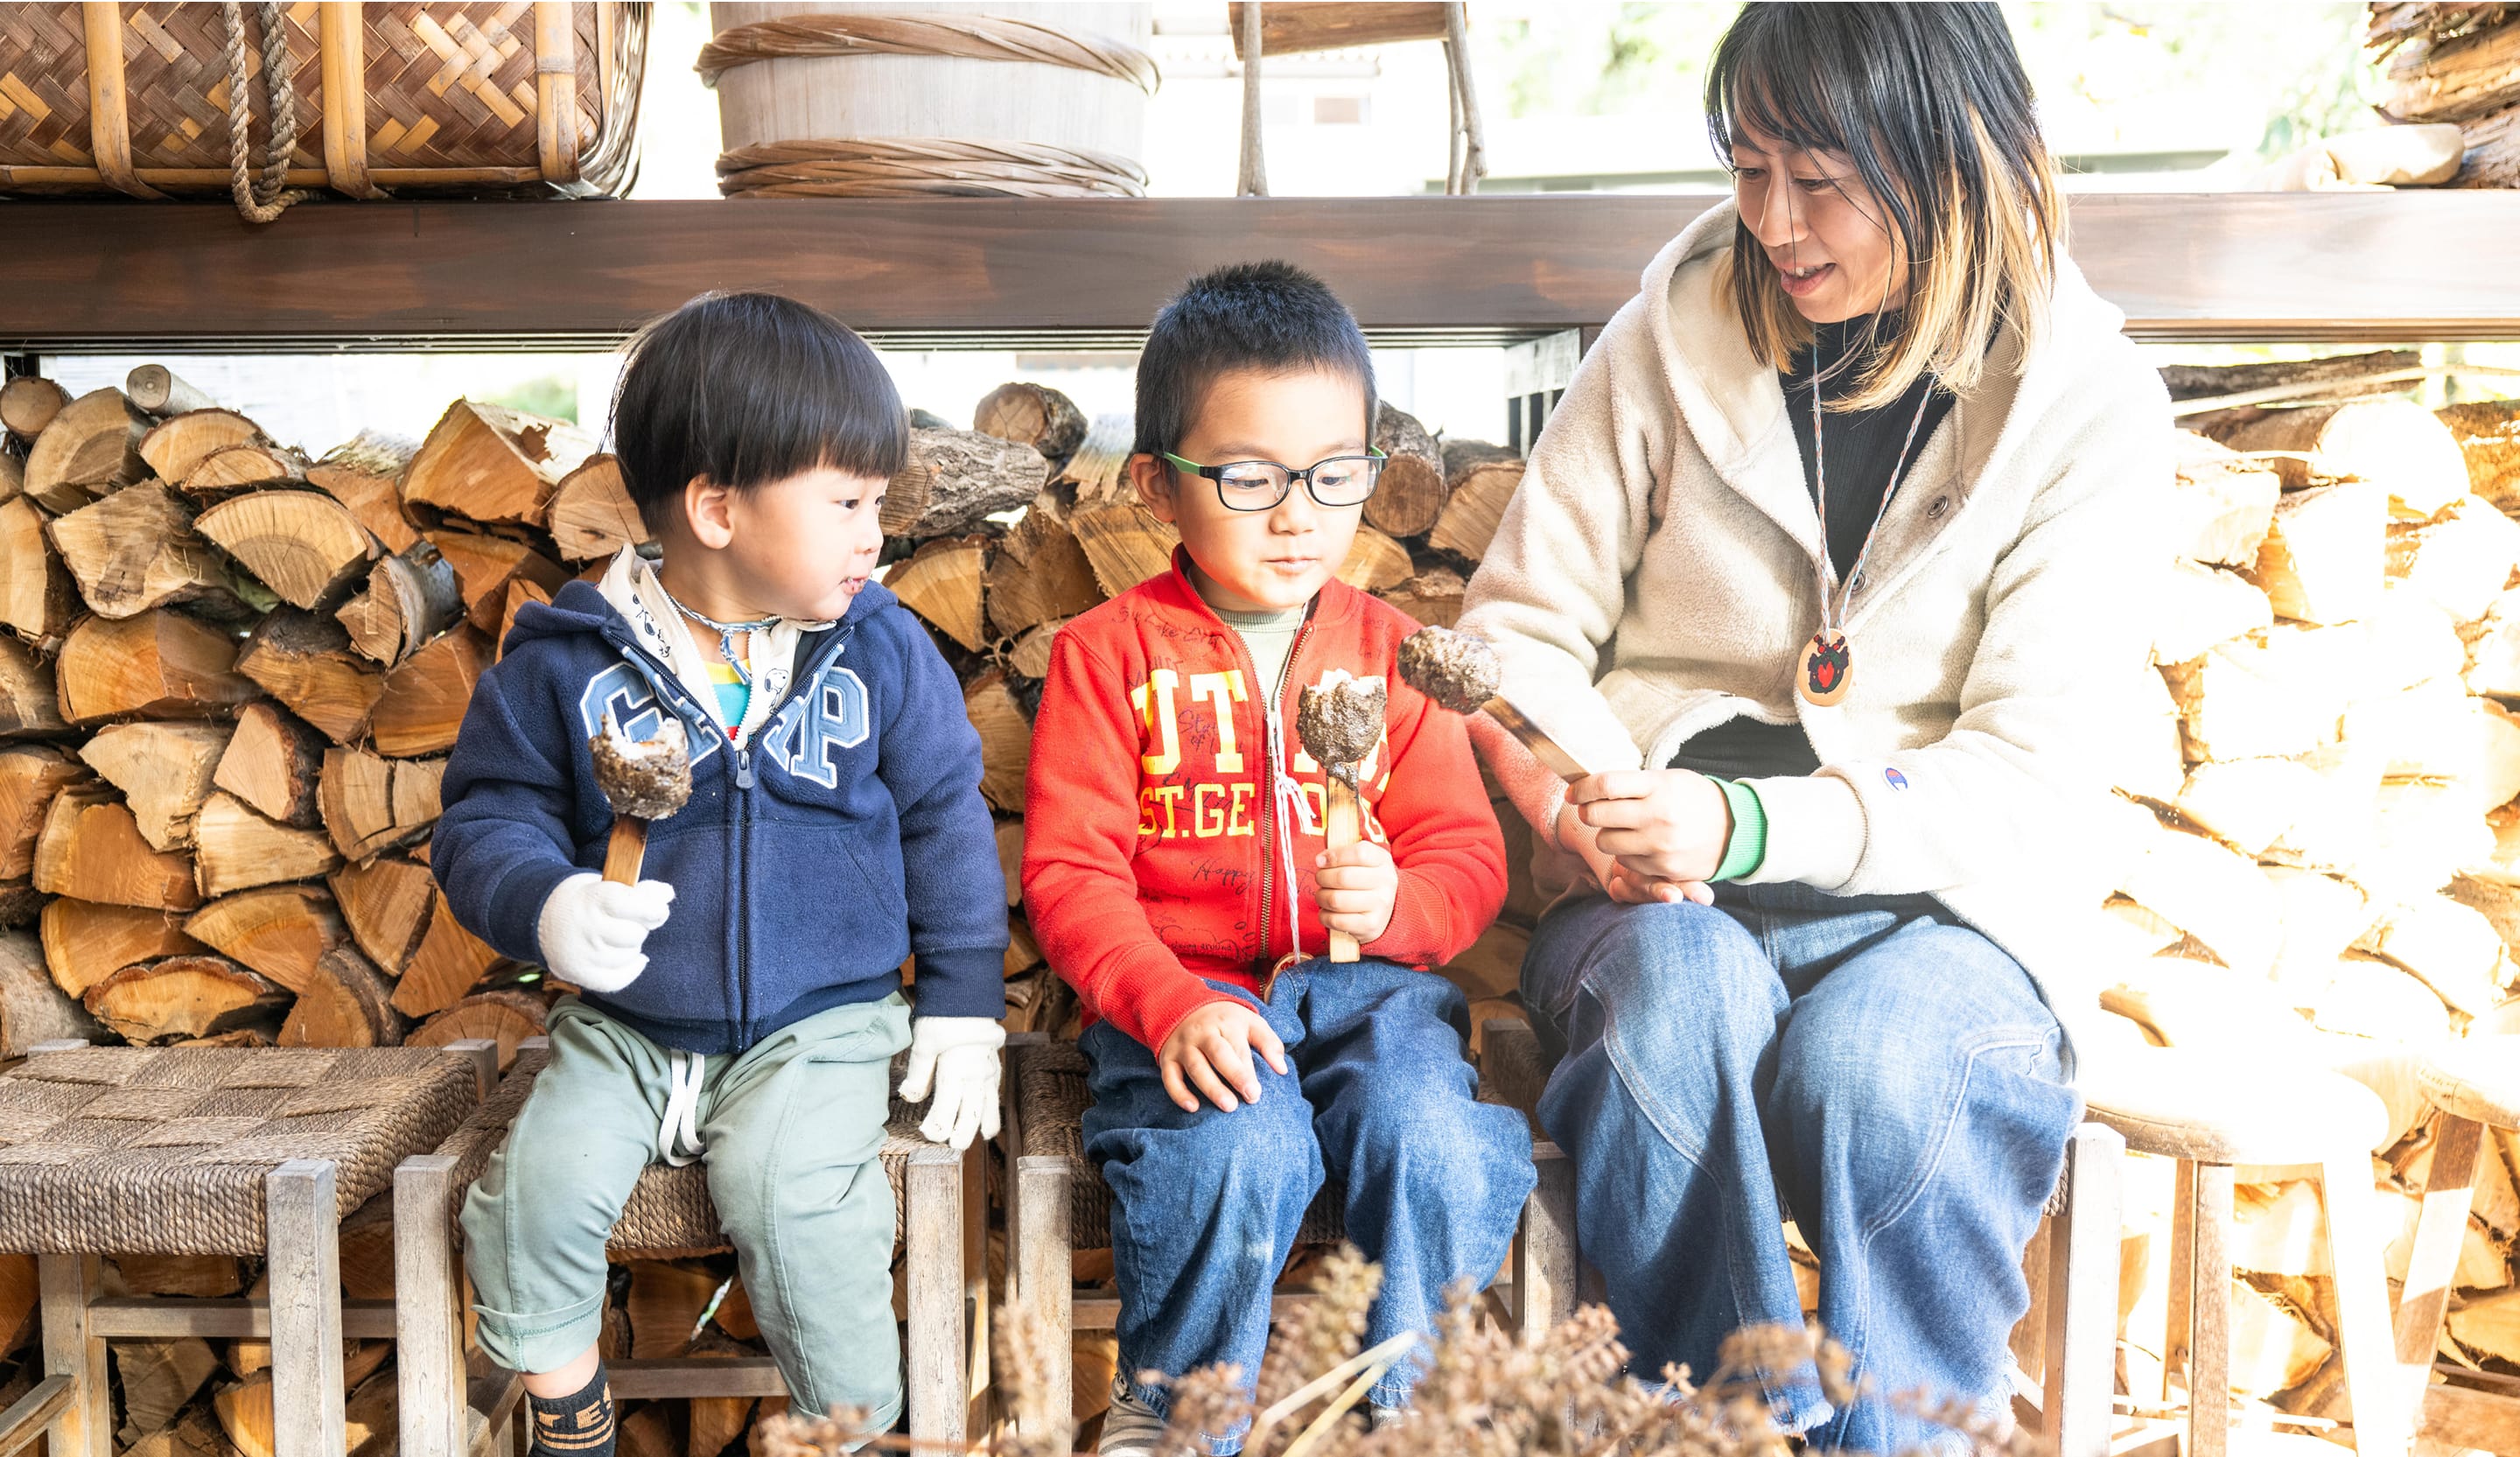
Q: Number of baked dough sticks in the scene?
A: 3